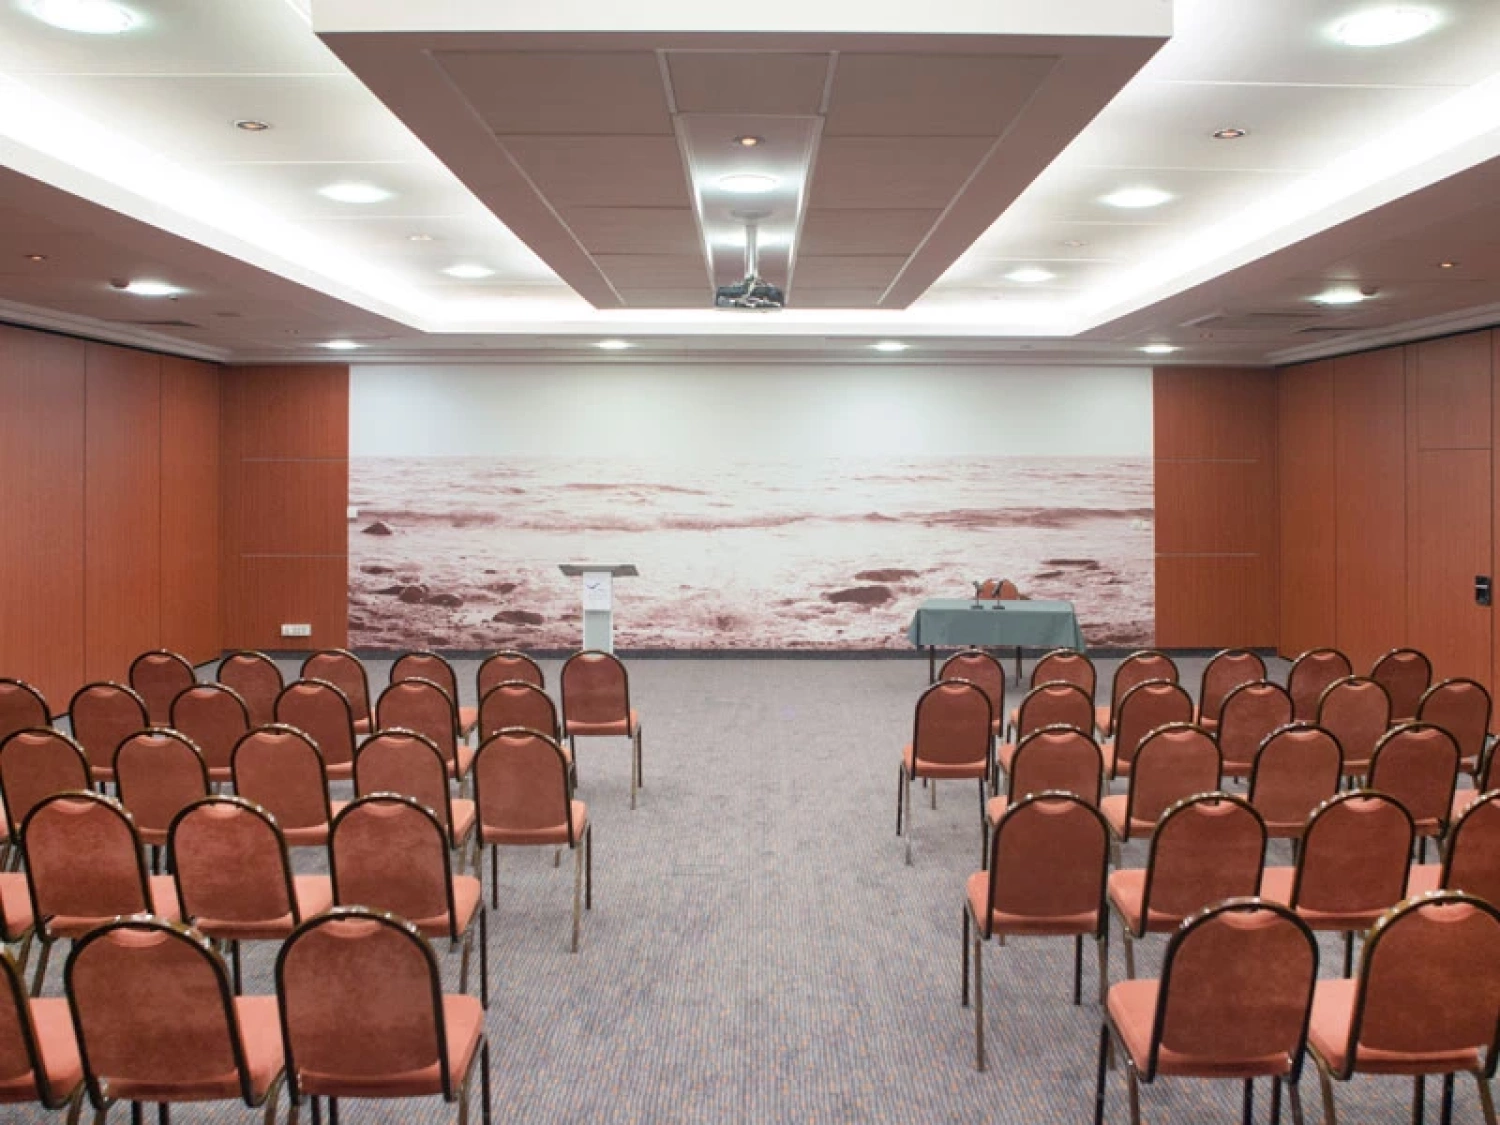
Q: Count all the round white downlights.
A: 14